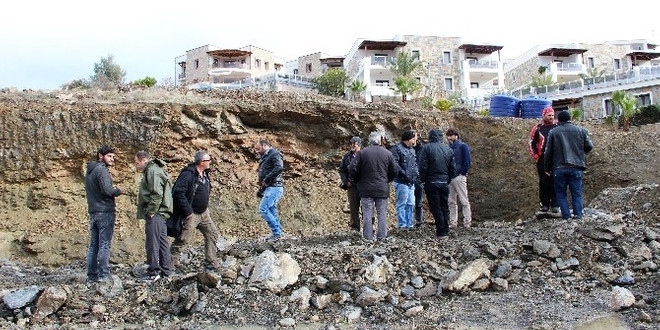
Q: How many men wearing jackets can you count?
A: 12